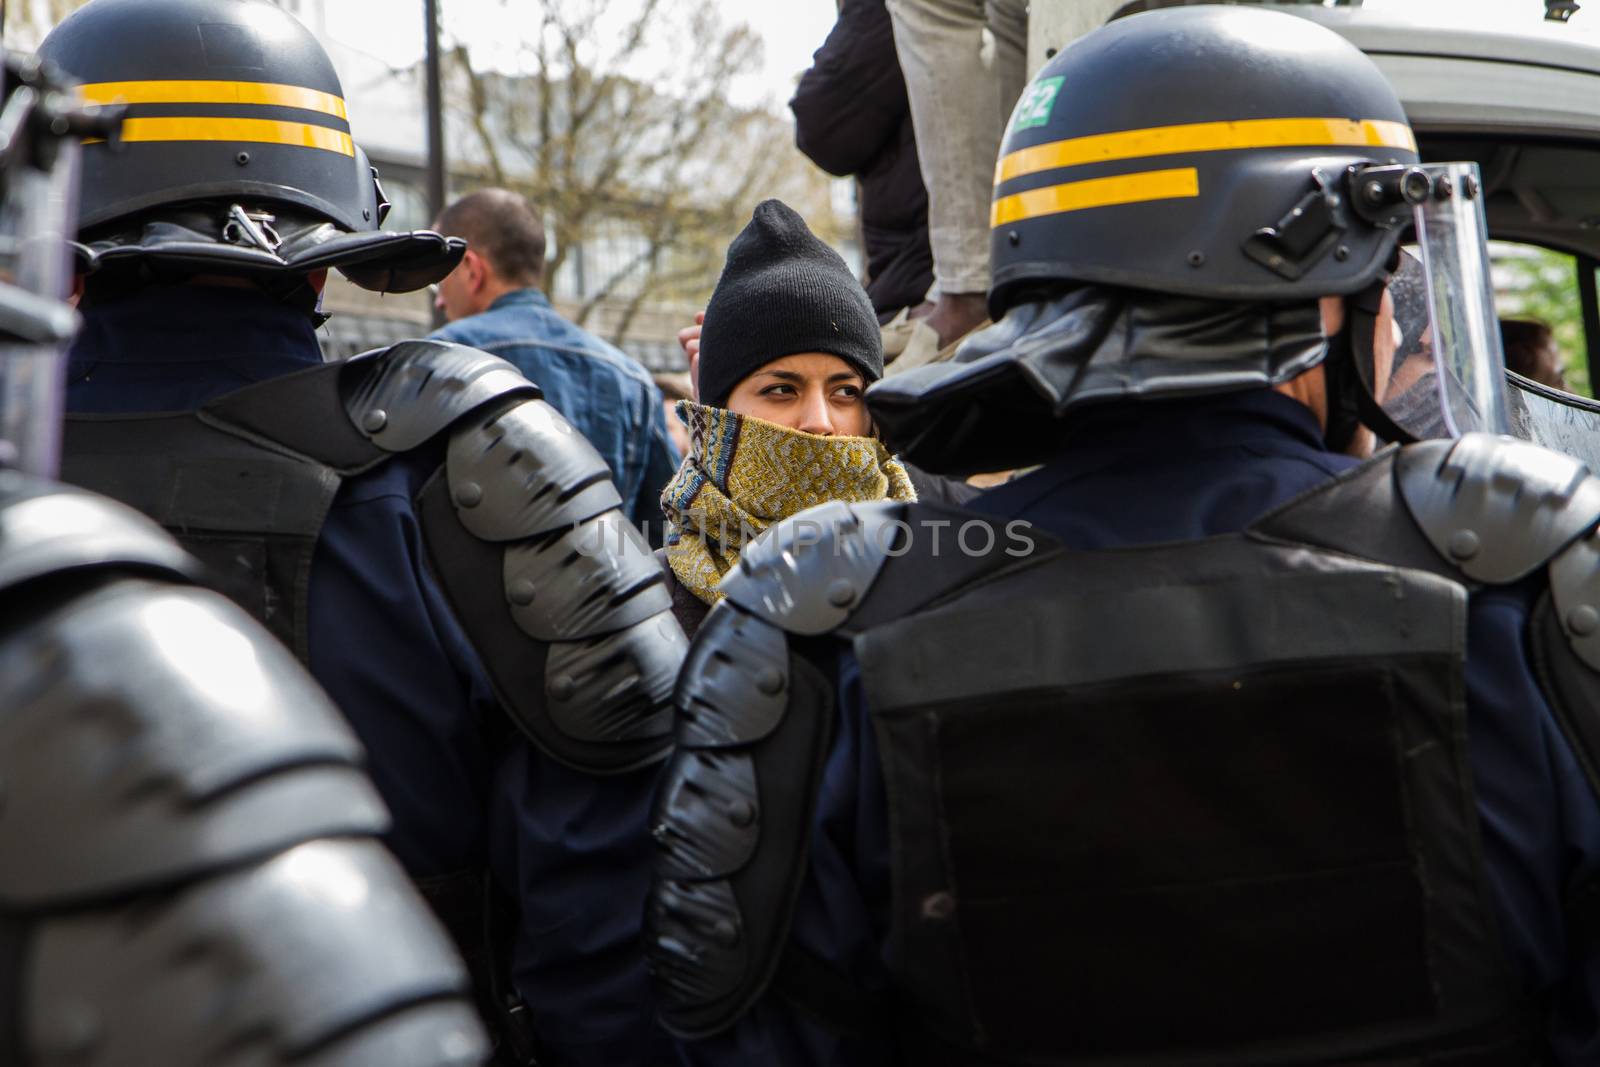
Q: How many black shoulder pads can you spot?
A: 4